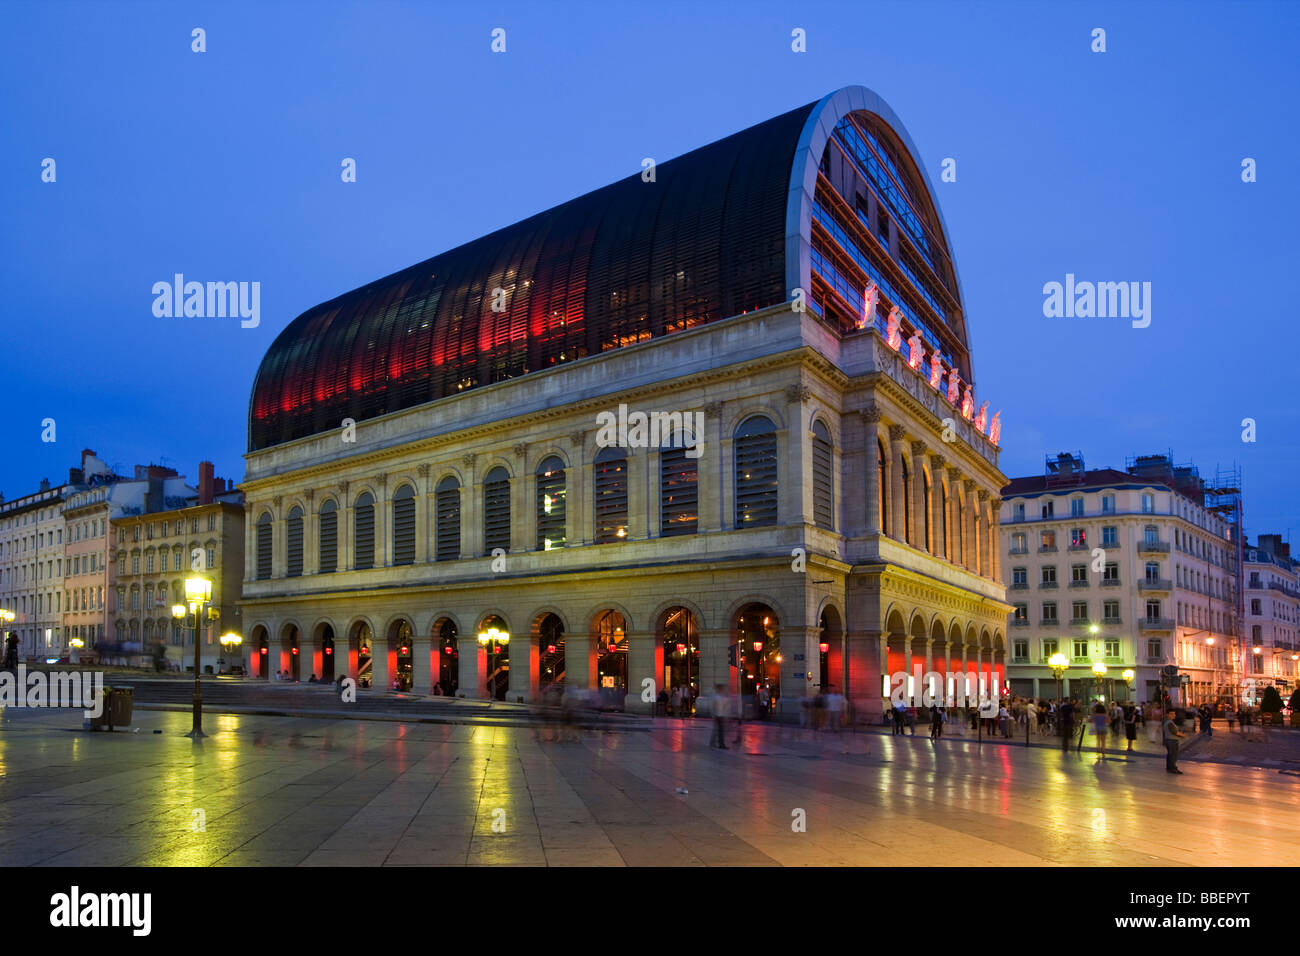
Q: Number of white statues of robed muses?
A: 8